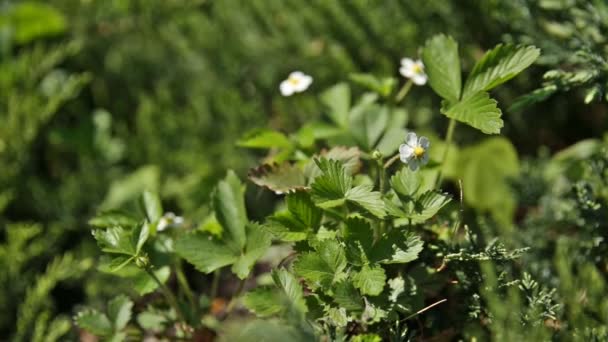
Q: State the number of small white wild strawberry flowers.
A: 4